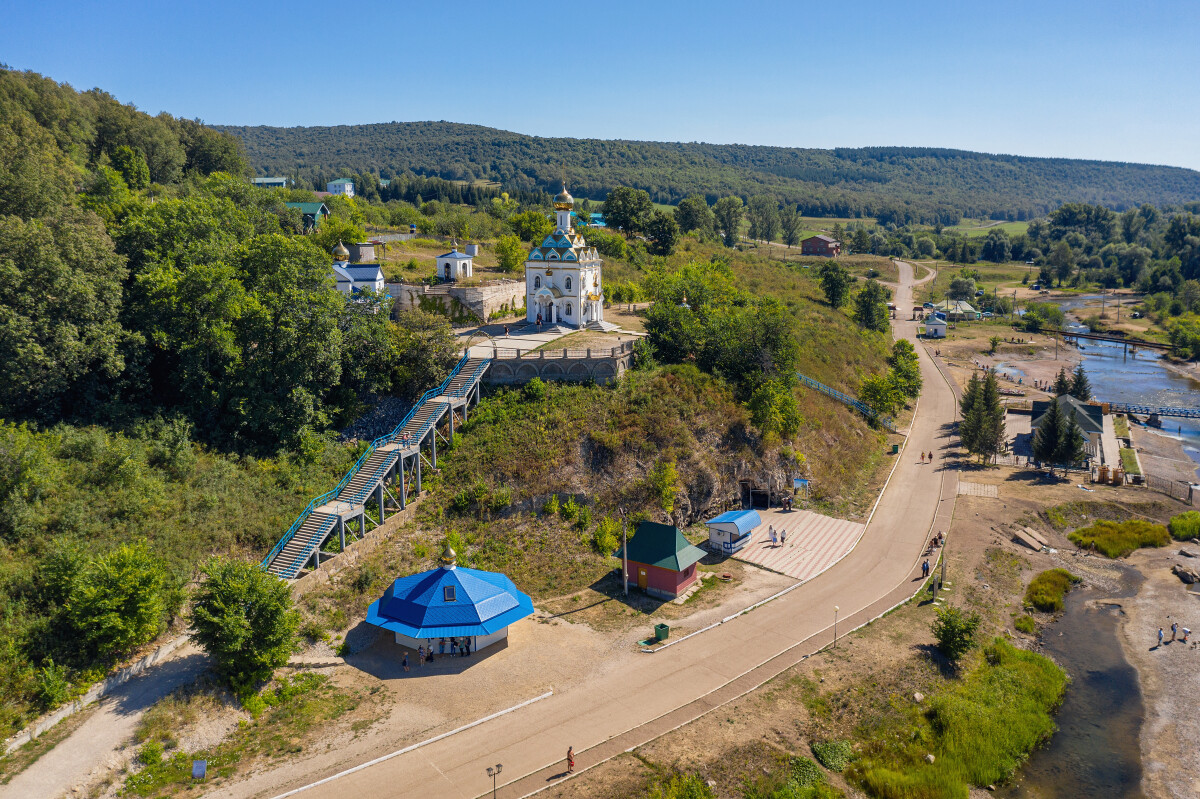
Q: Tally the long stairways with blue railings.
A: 2